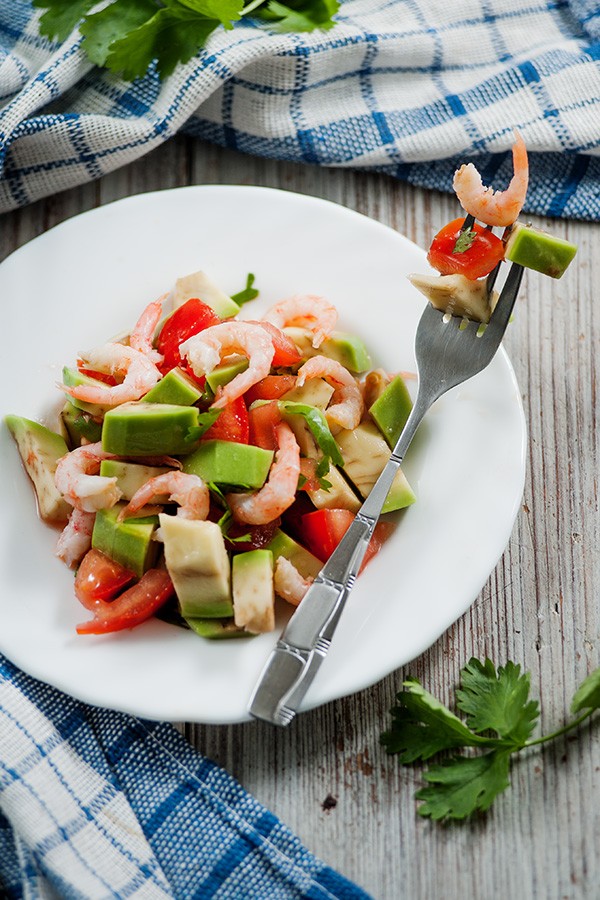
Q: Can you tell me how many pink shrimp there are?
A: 11